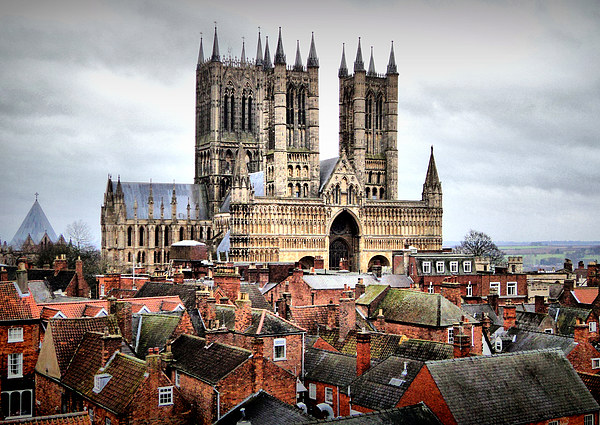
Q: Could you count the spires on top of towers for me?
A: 12